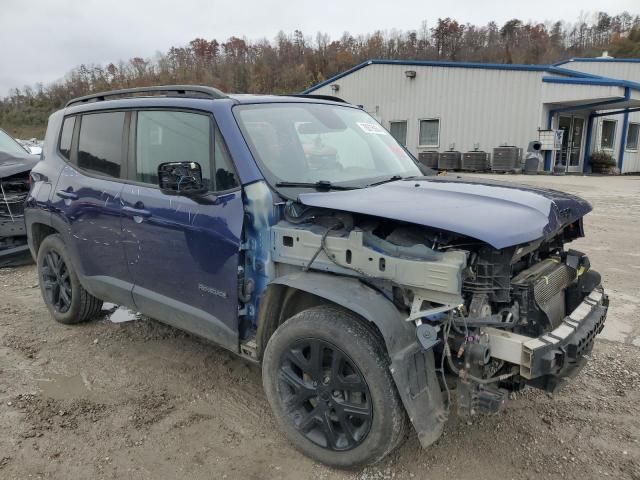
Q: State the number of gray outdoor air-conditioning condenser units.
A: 4